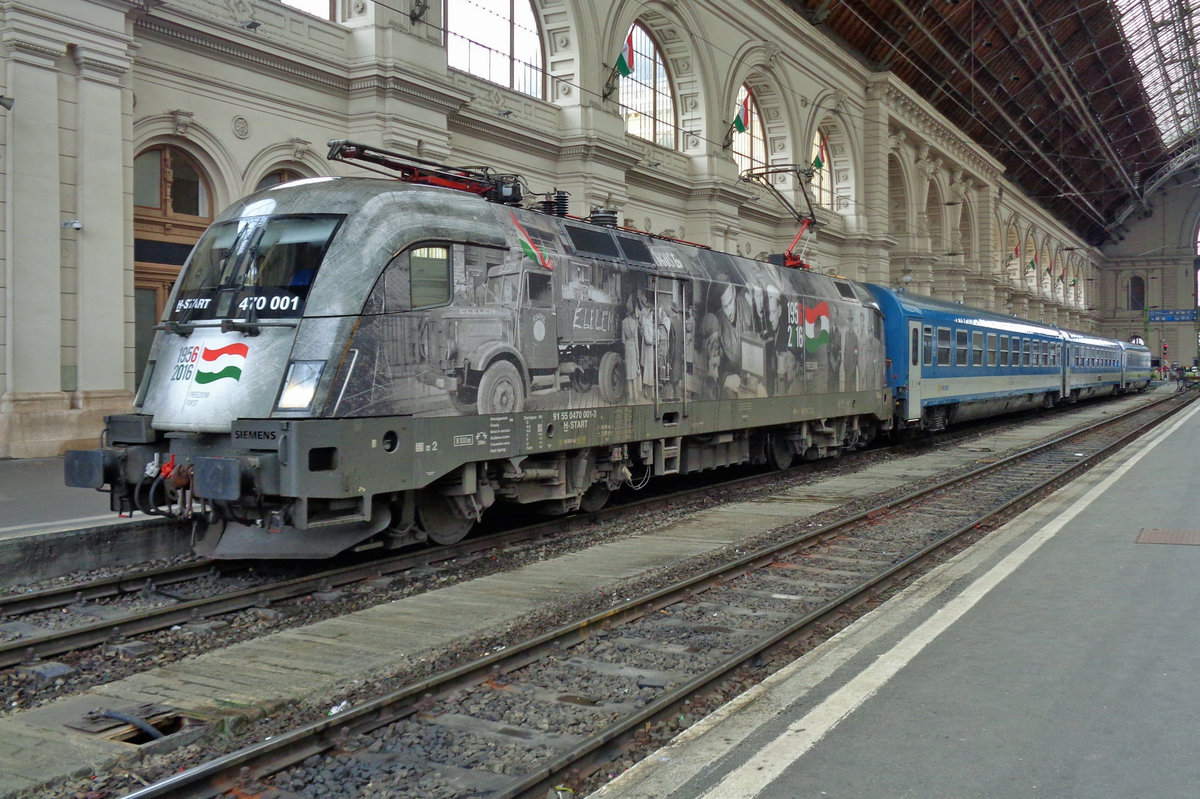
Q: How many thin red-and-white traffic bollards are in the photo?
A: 0